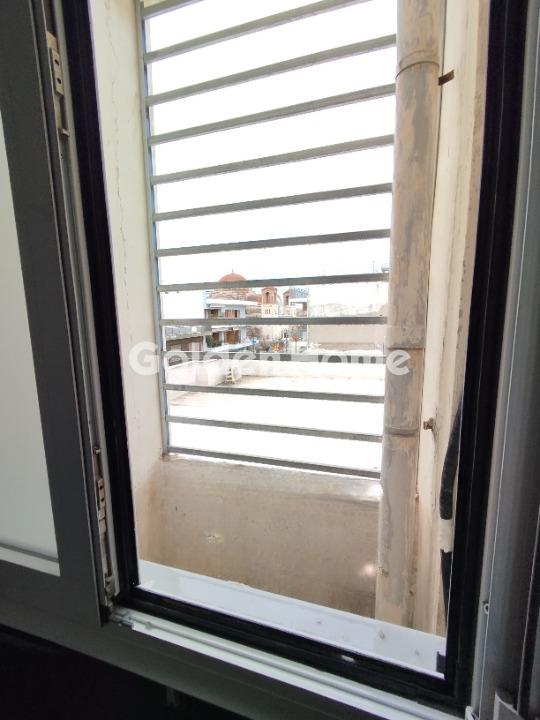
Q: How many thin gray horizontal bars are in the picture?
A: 13